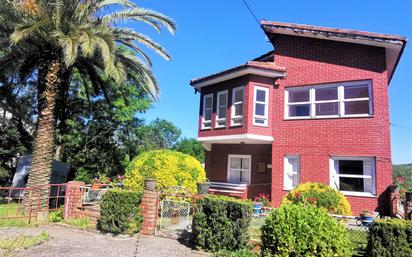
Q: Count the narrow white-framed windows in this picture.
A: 5